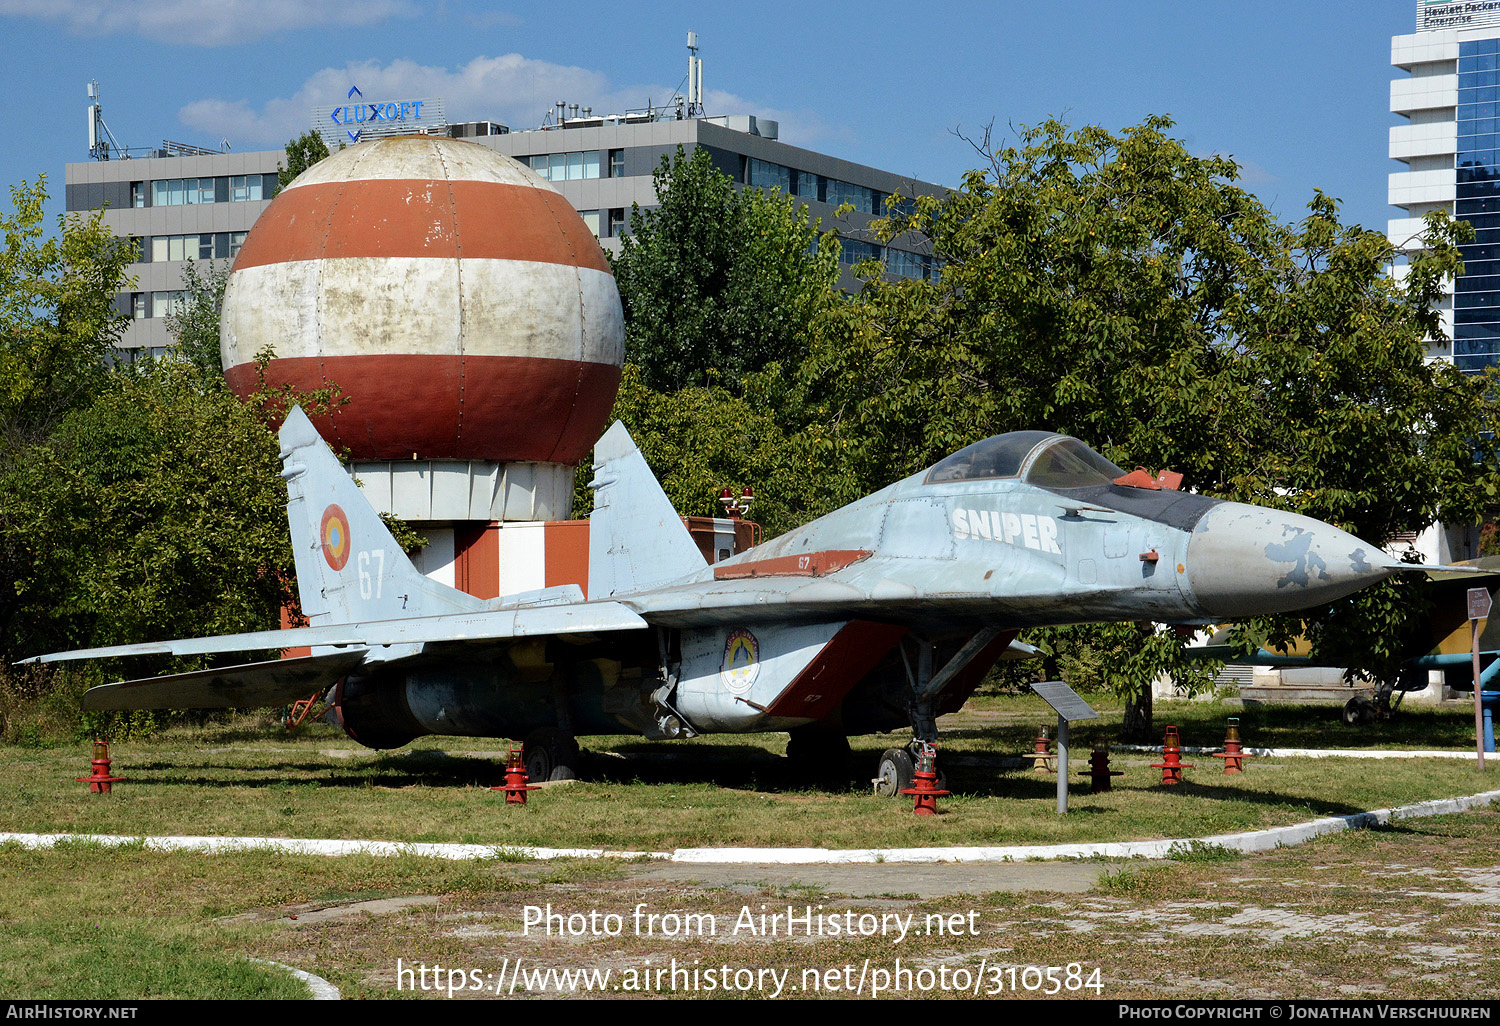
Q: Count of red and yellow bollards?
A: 7